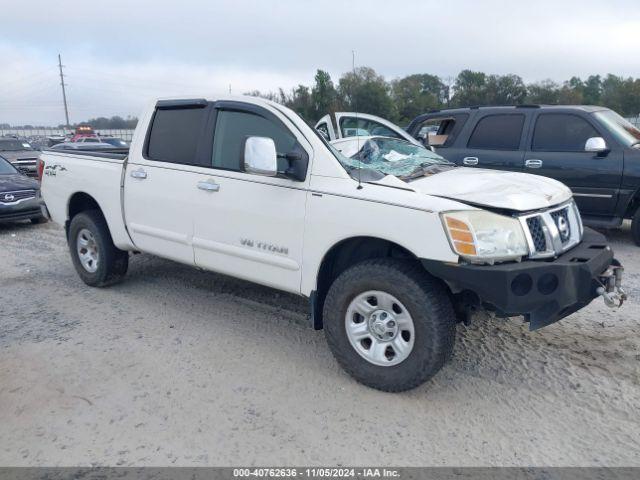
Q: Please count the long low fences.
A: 1